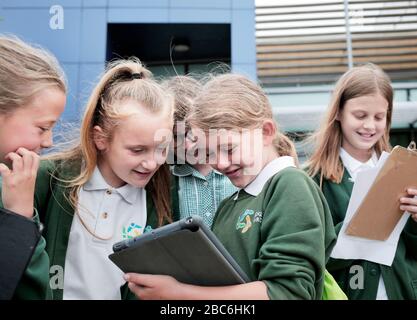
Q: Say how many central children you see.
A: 3